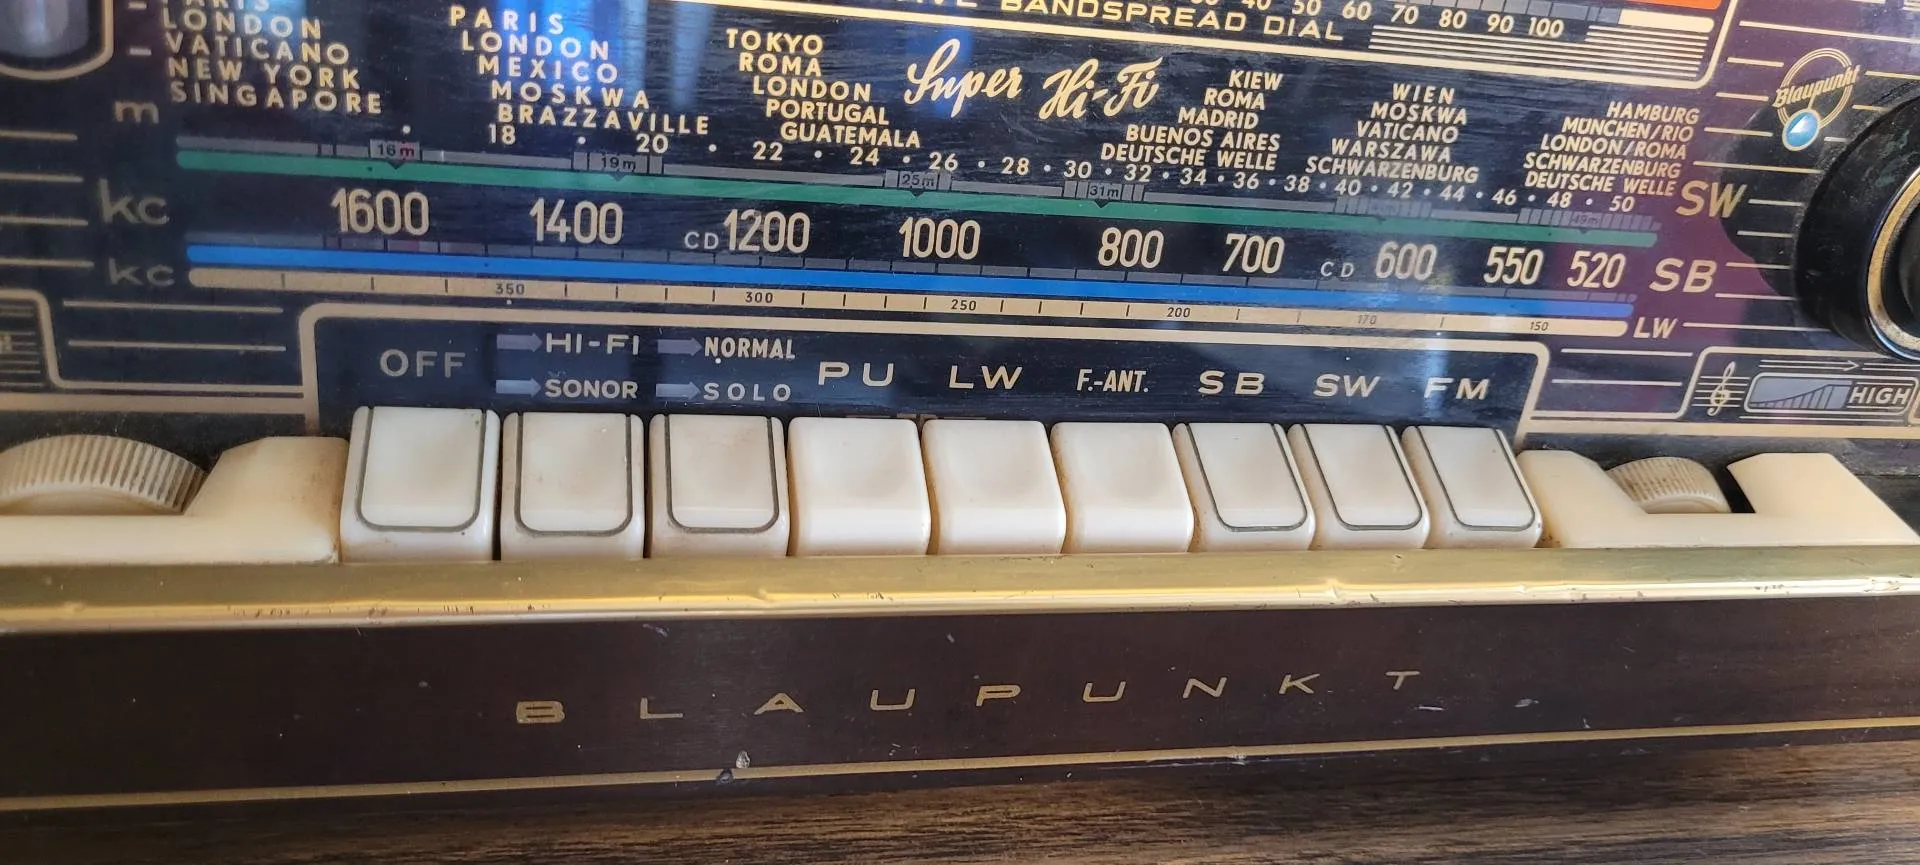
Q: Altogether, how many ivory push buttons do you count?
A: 9